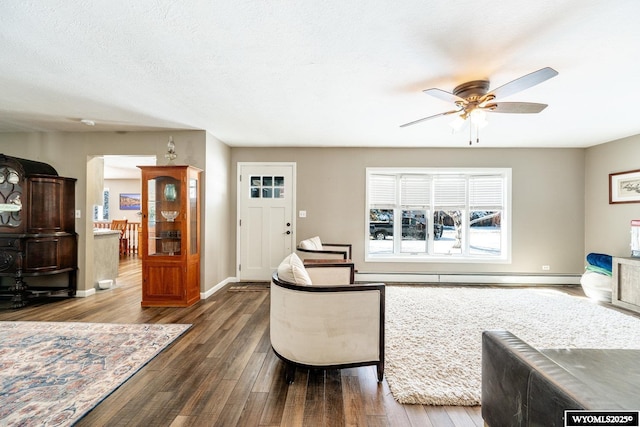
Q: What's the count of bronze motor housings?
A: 1